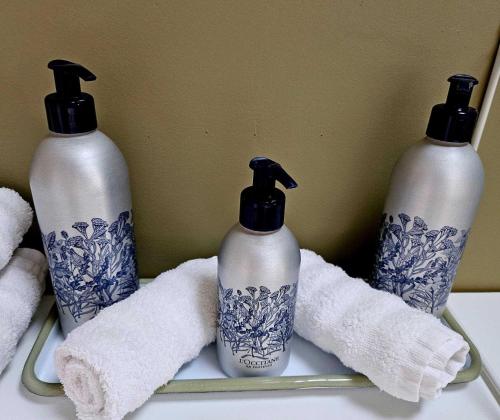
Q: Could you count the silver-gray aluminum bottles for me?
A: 3